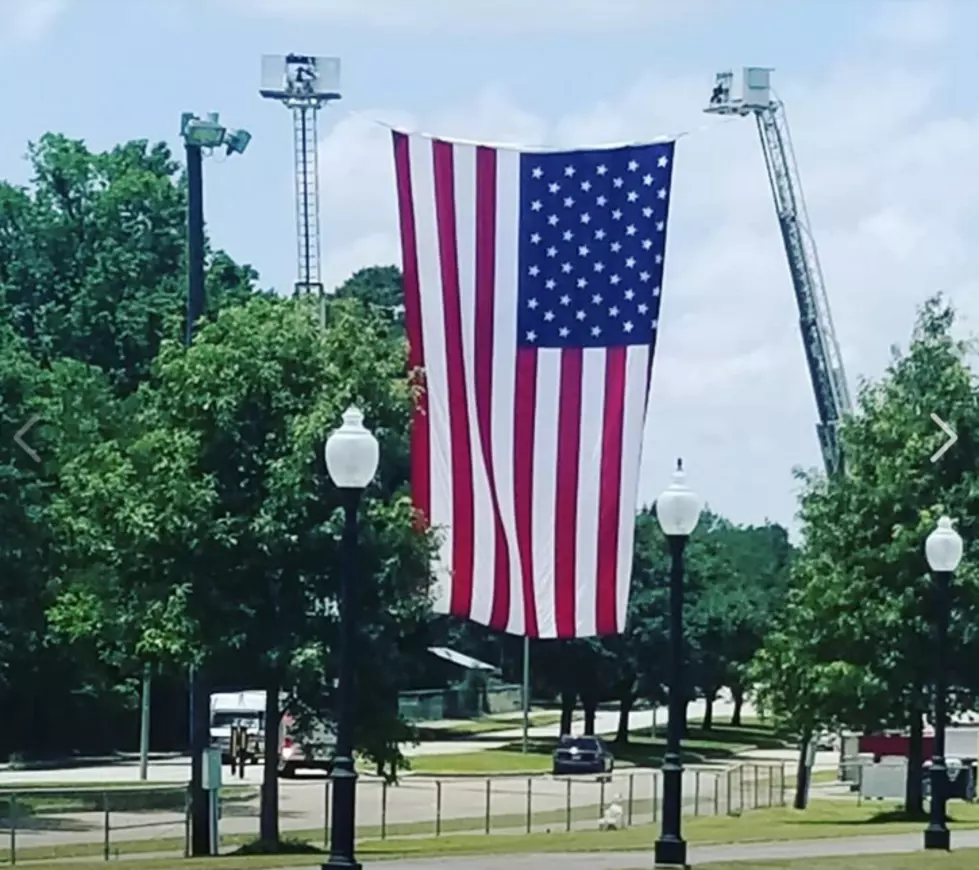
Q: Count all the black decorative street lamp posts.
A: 3